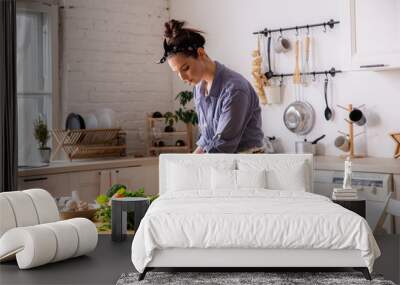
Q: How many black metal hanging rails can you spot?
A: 2